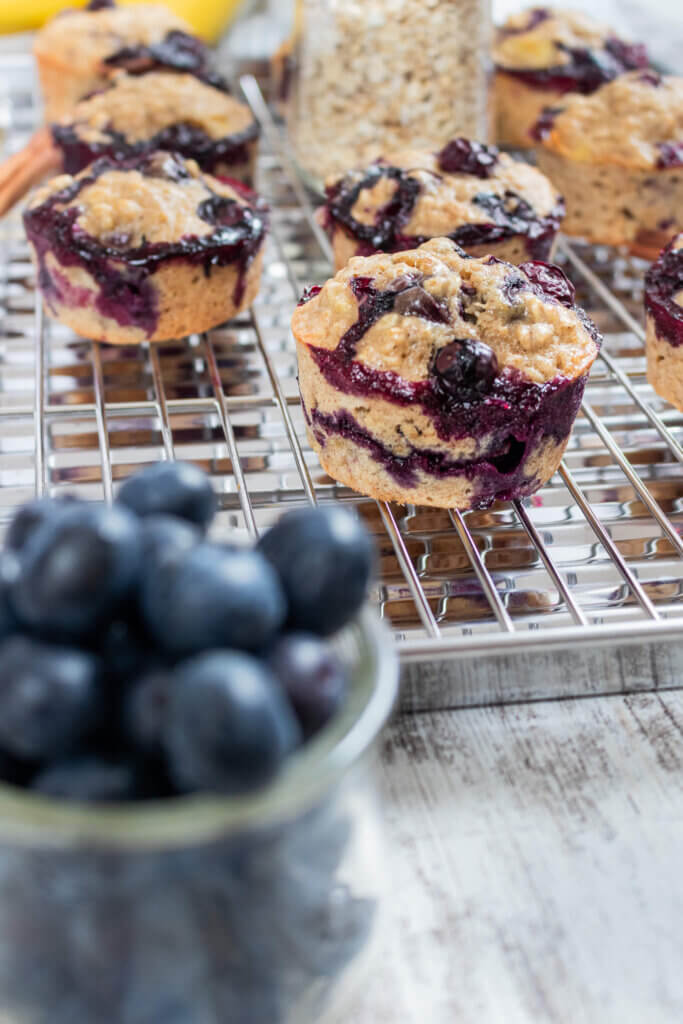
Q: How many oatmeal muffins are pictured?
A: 8